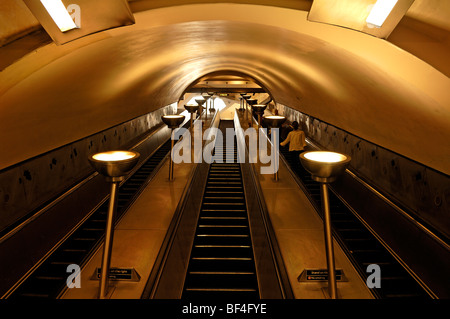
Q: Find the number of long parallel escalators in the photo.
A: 3